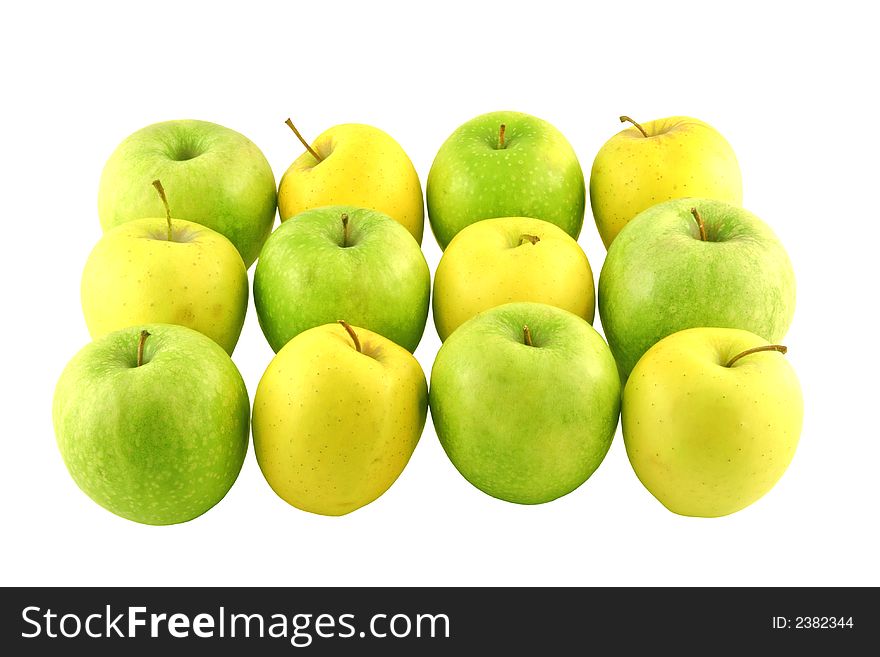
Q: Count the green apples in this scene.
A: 6